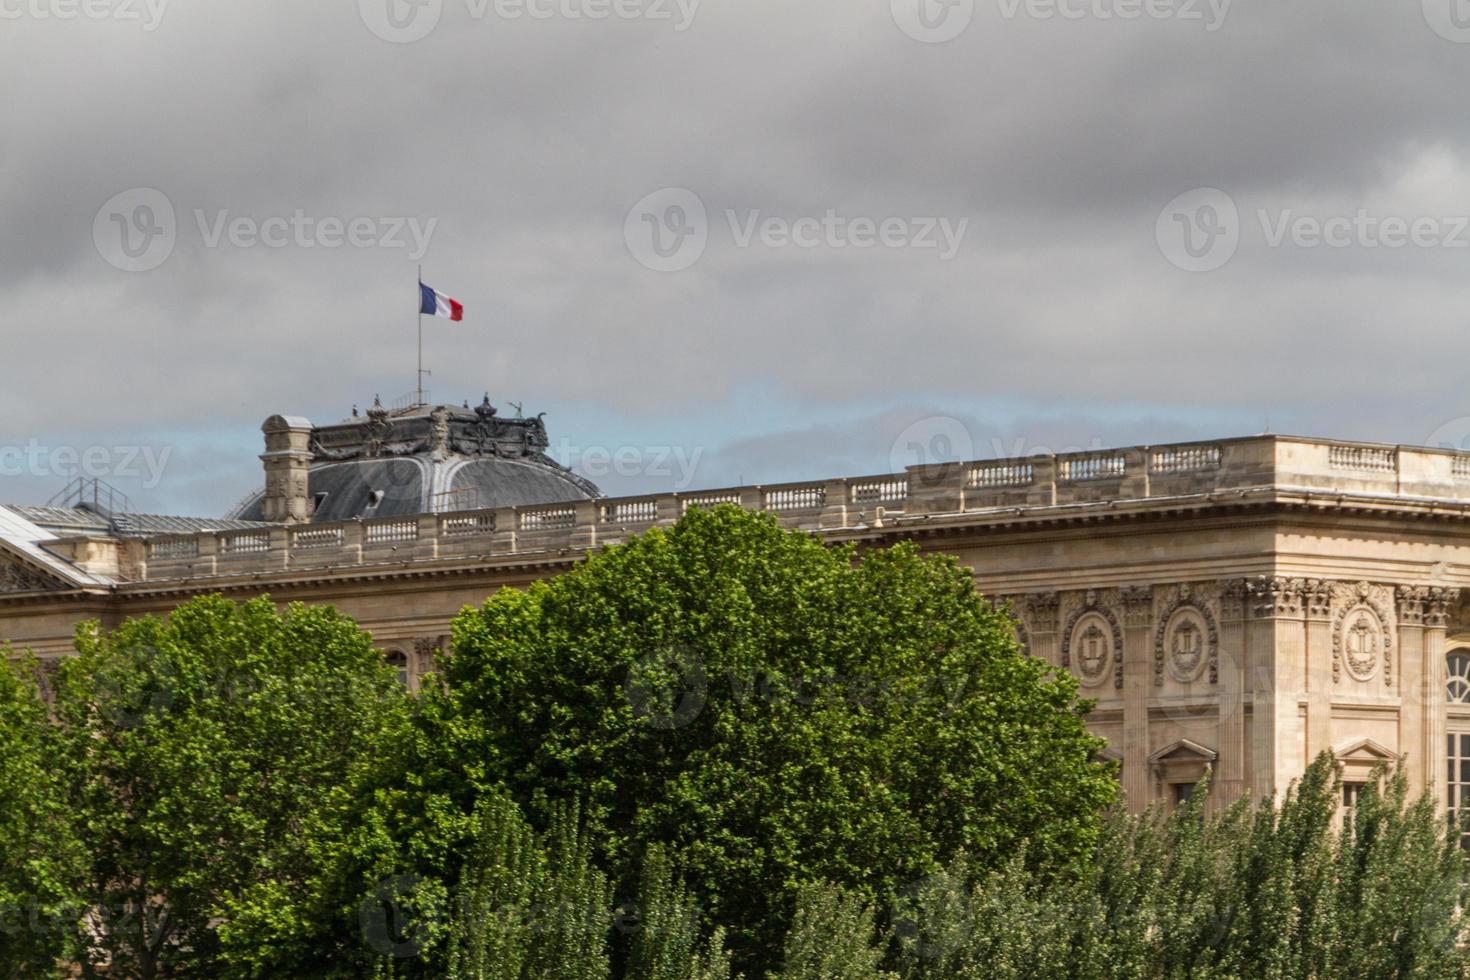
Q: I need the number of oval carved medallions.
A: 3